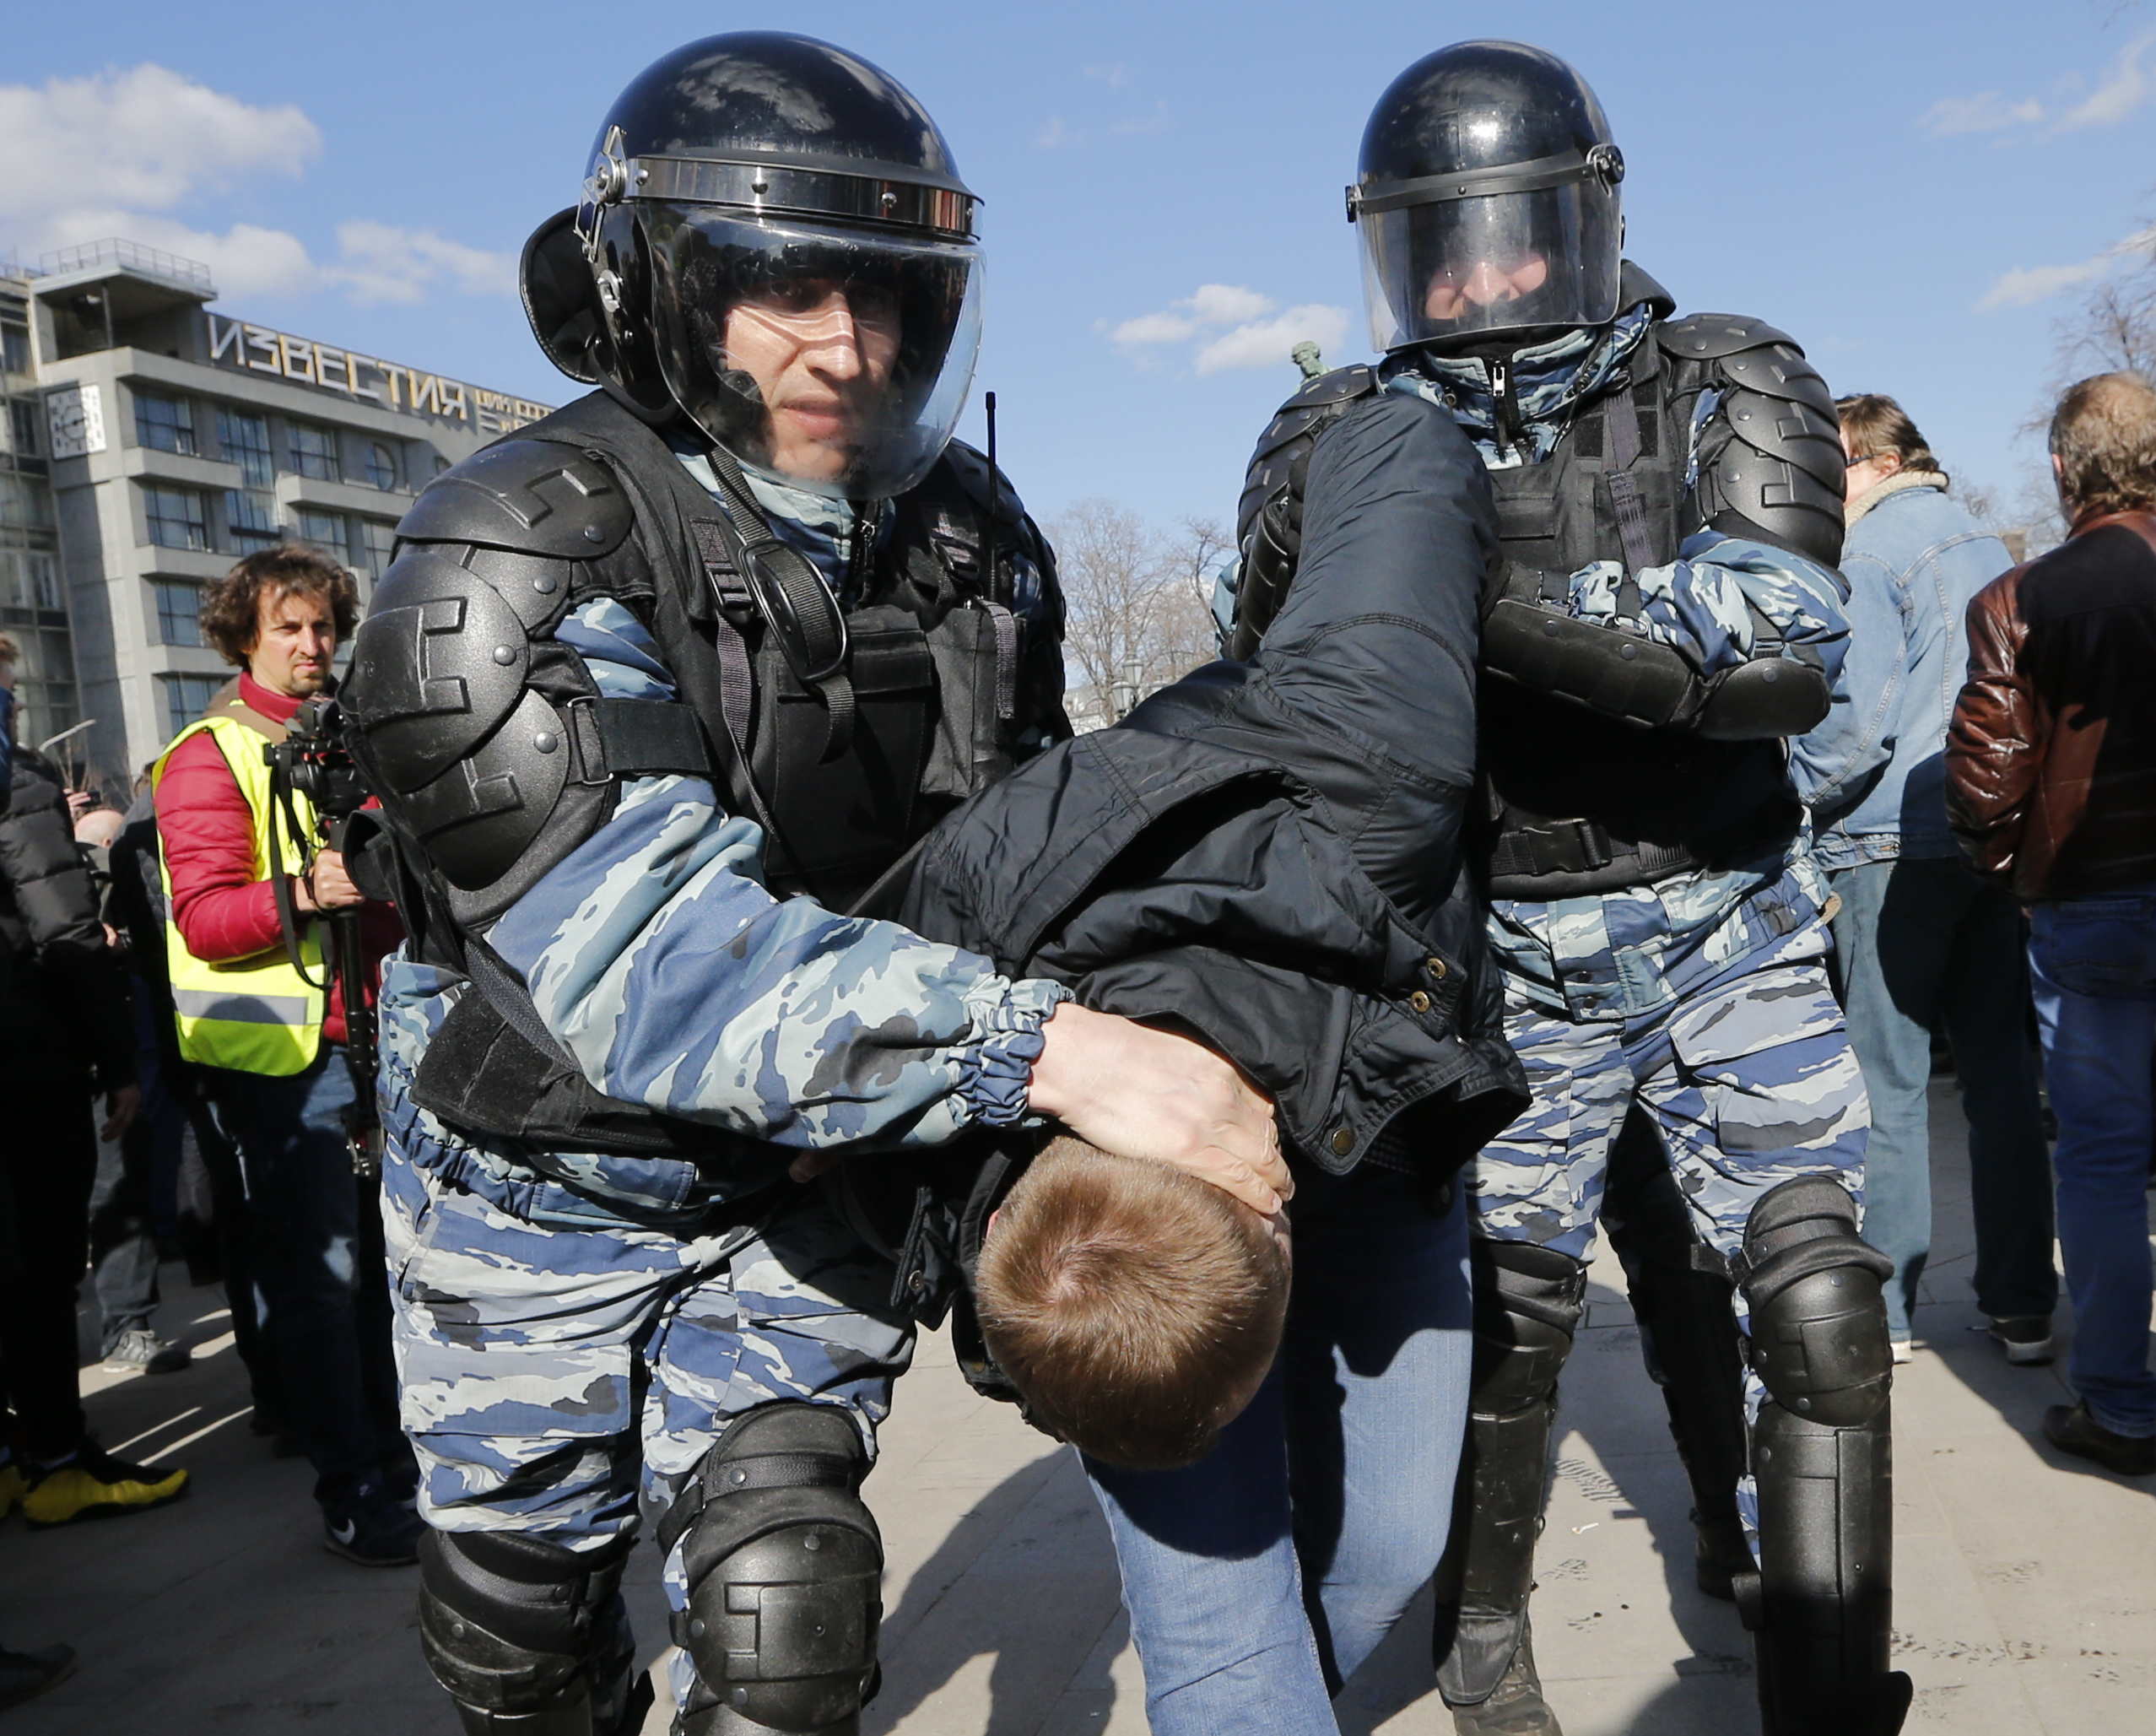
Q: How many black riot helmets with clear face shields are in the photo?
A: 2